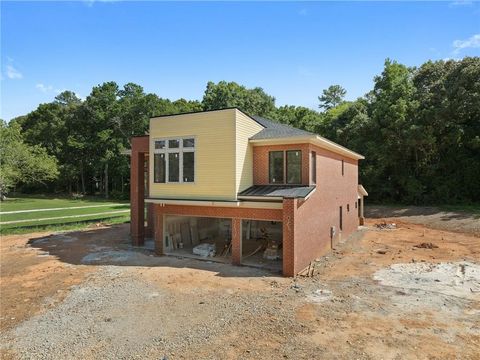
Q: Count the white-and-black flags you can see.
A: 0